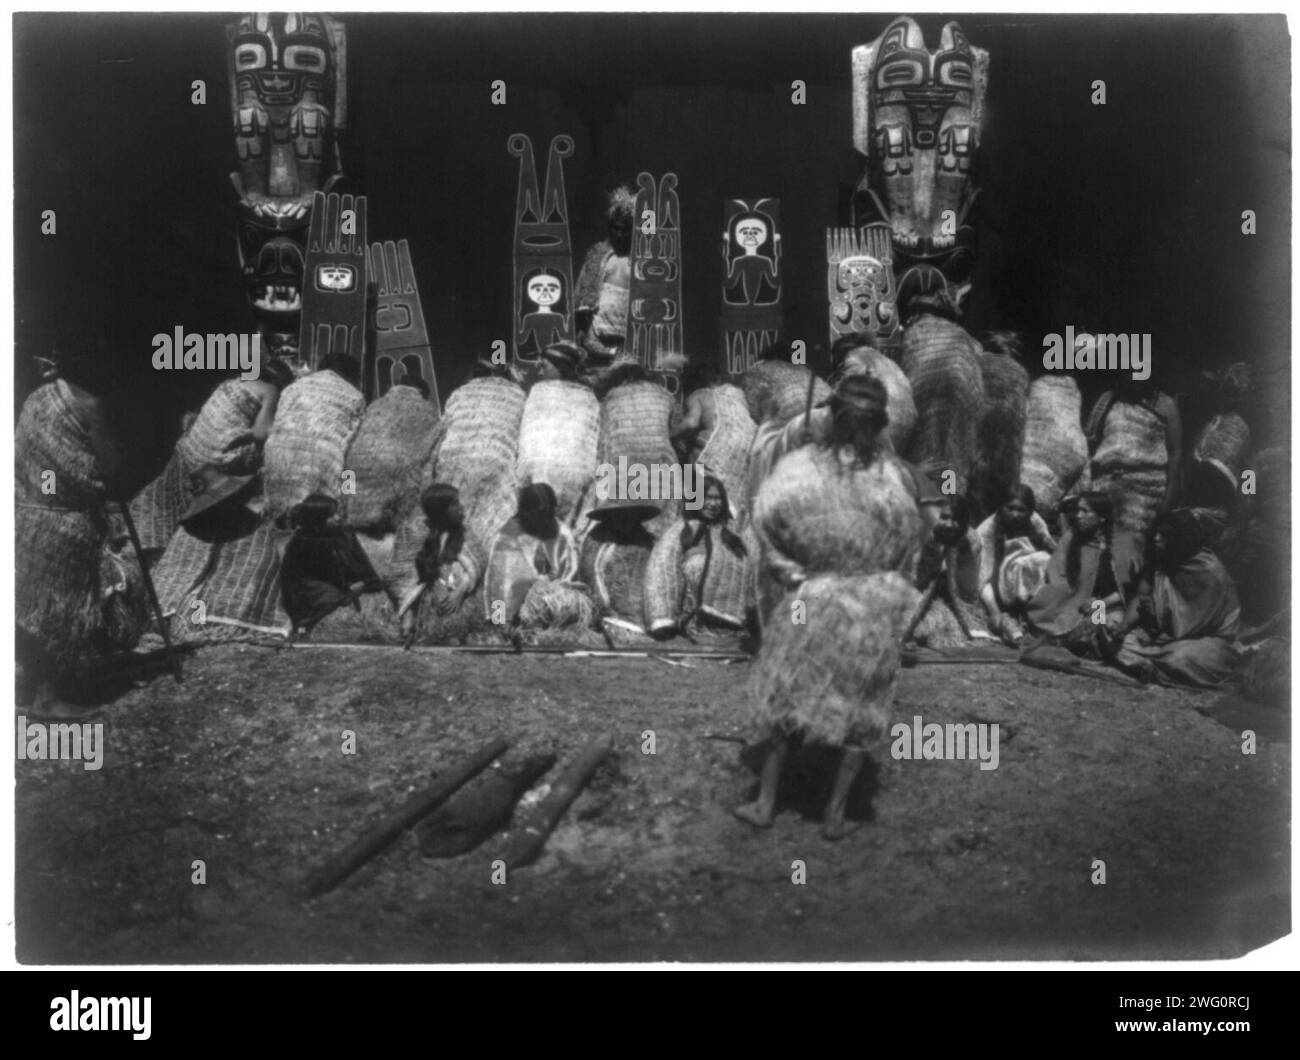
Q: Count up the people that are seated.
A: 10